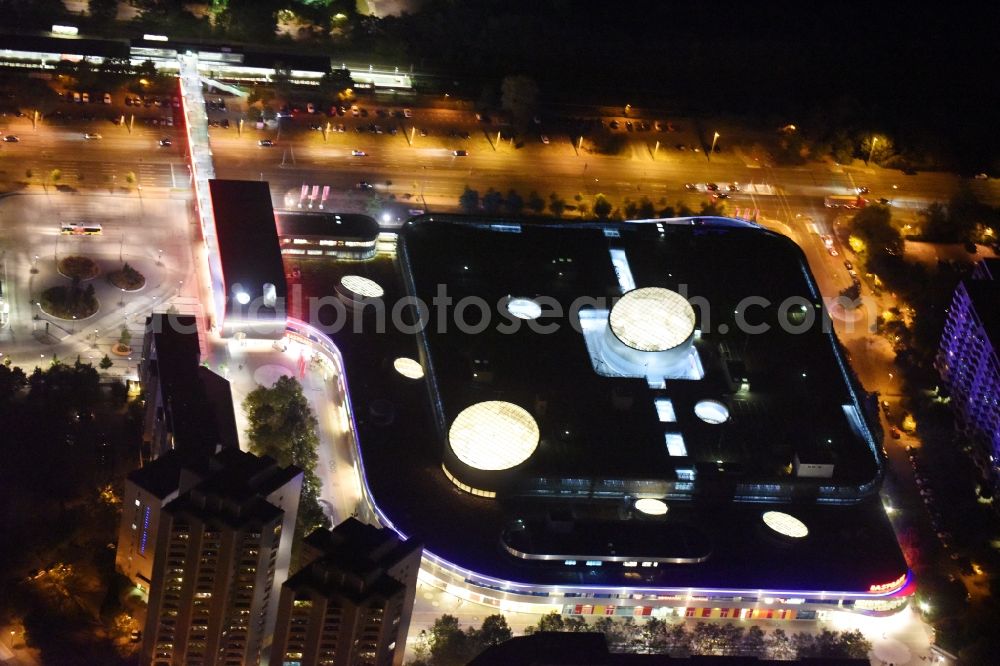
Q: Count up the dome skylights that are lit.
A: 8